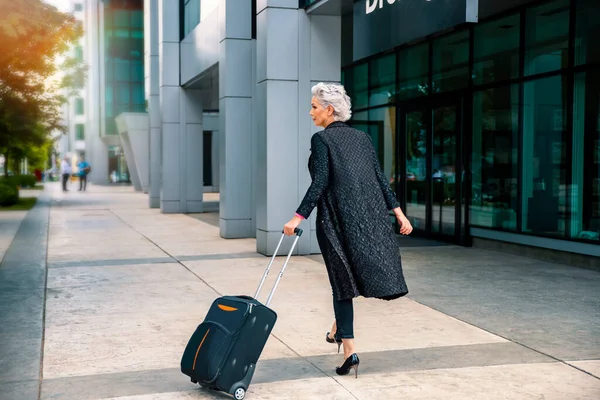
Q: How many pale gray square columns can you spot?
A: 4